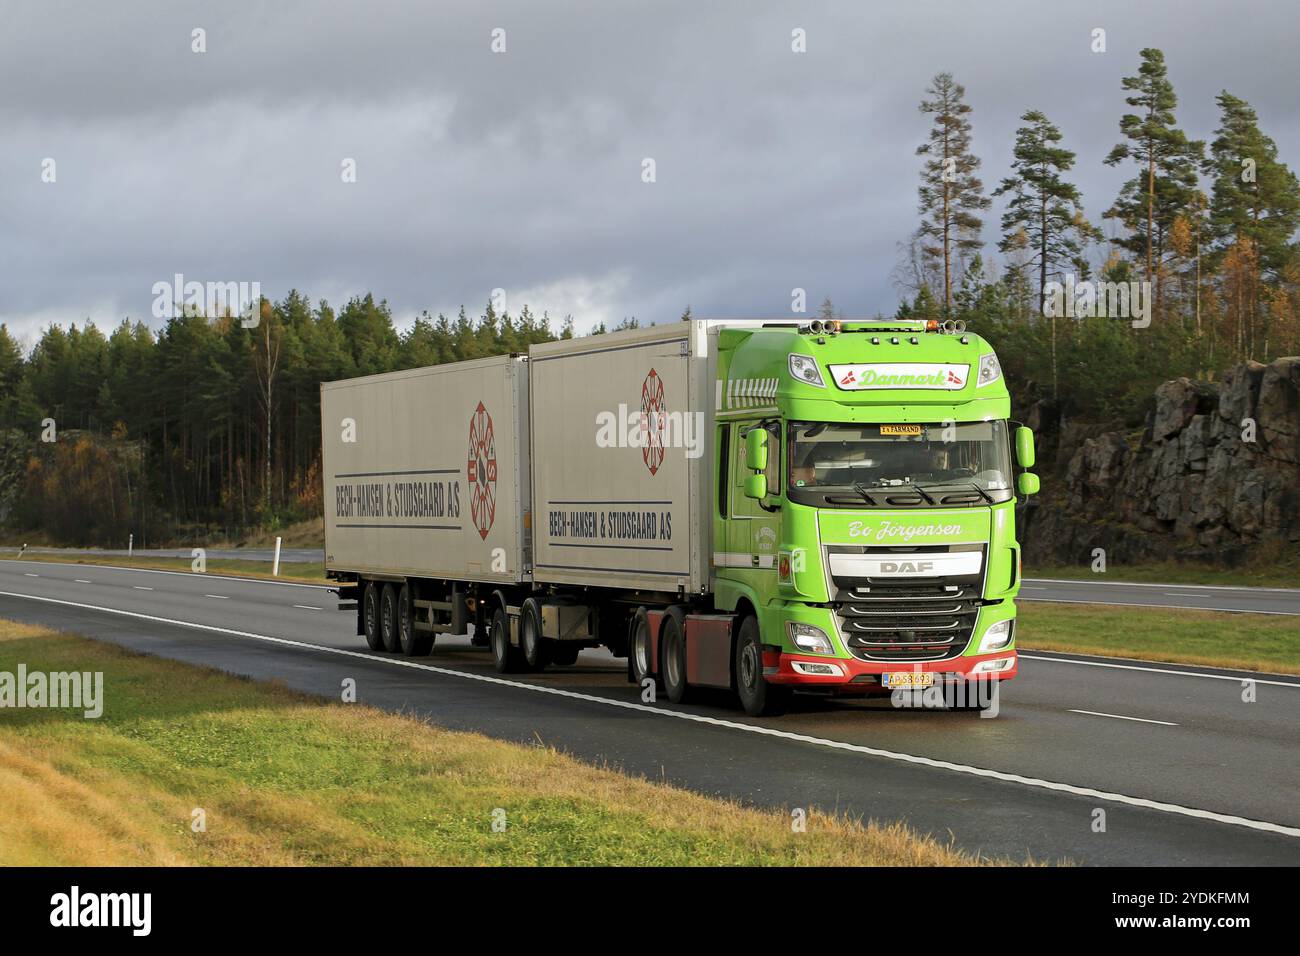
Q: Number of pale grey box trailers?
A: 2